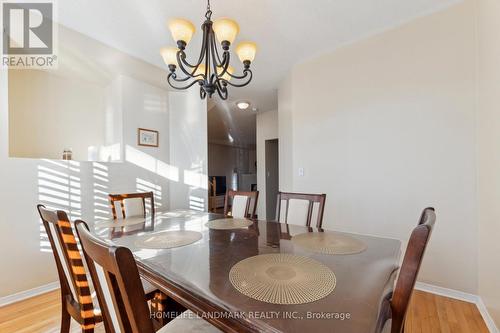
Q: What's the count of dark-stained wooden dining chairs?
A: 6